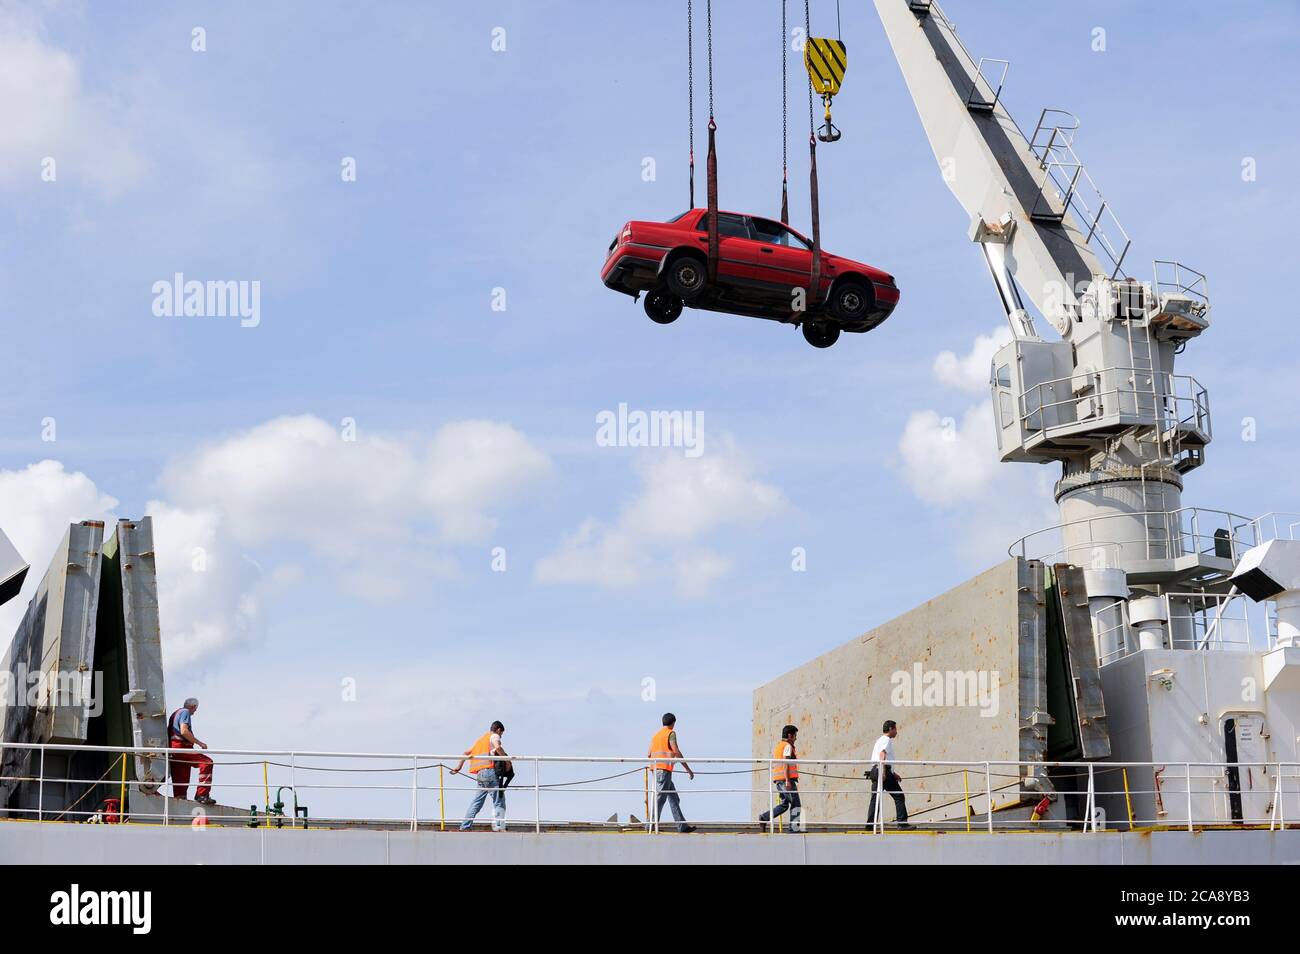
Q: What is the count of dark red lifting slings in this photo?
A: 4